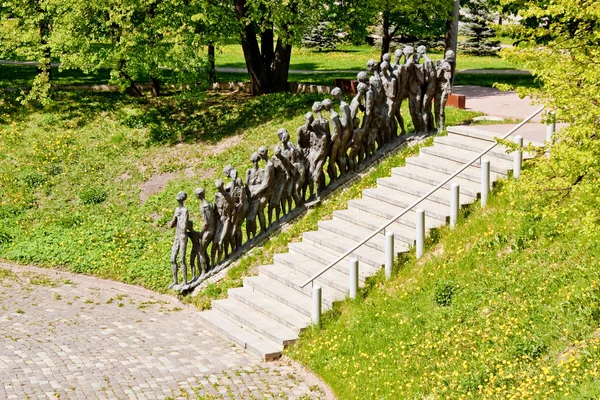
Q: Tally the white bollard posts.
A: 8